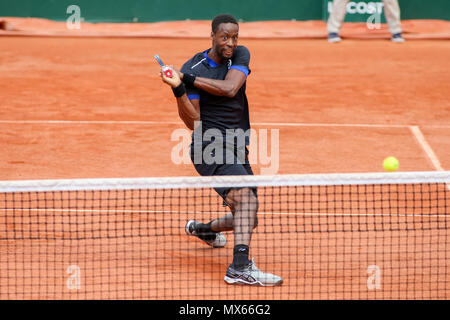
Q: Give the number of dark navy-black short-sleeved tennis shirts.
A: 1